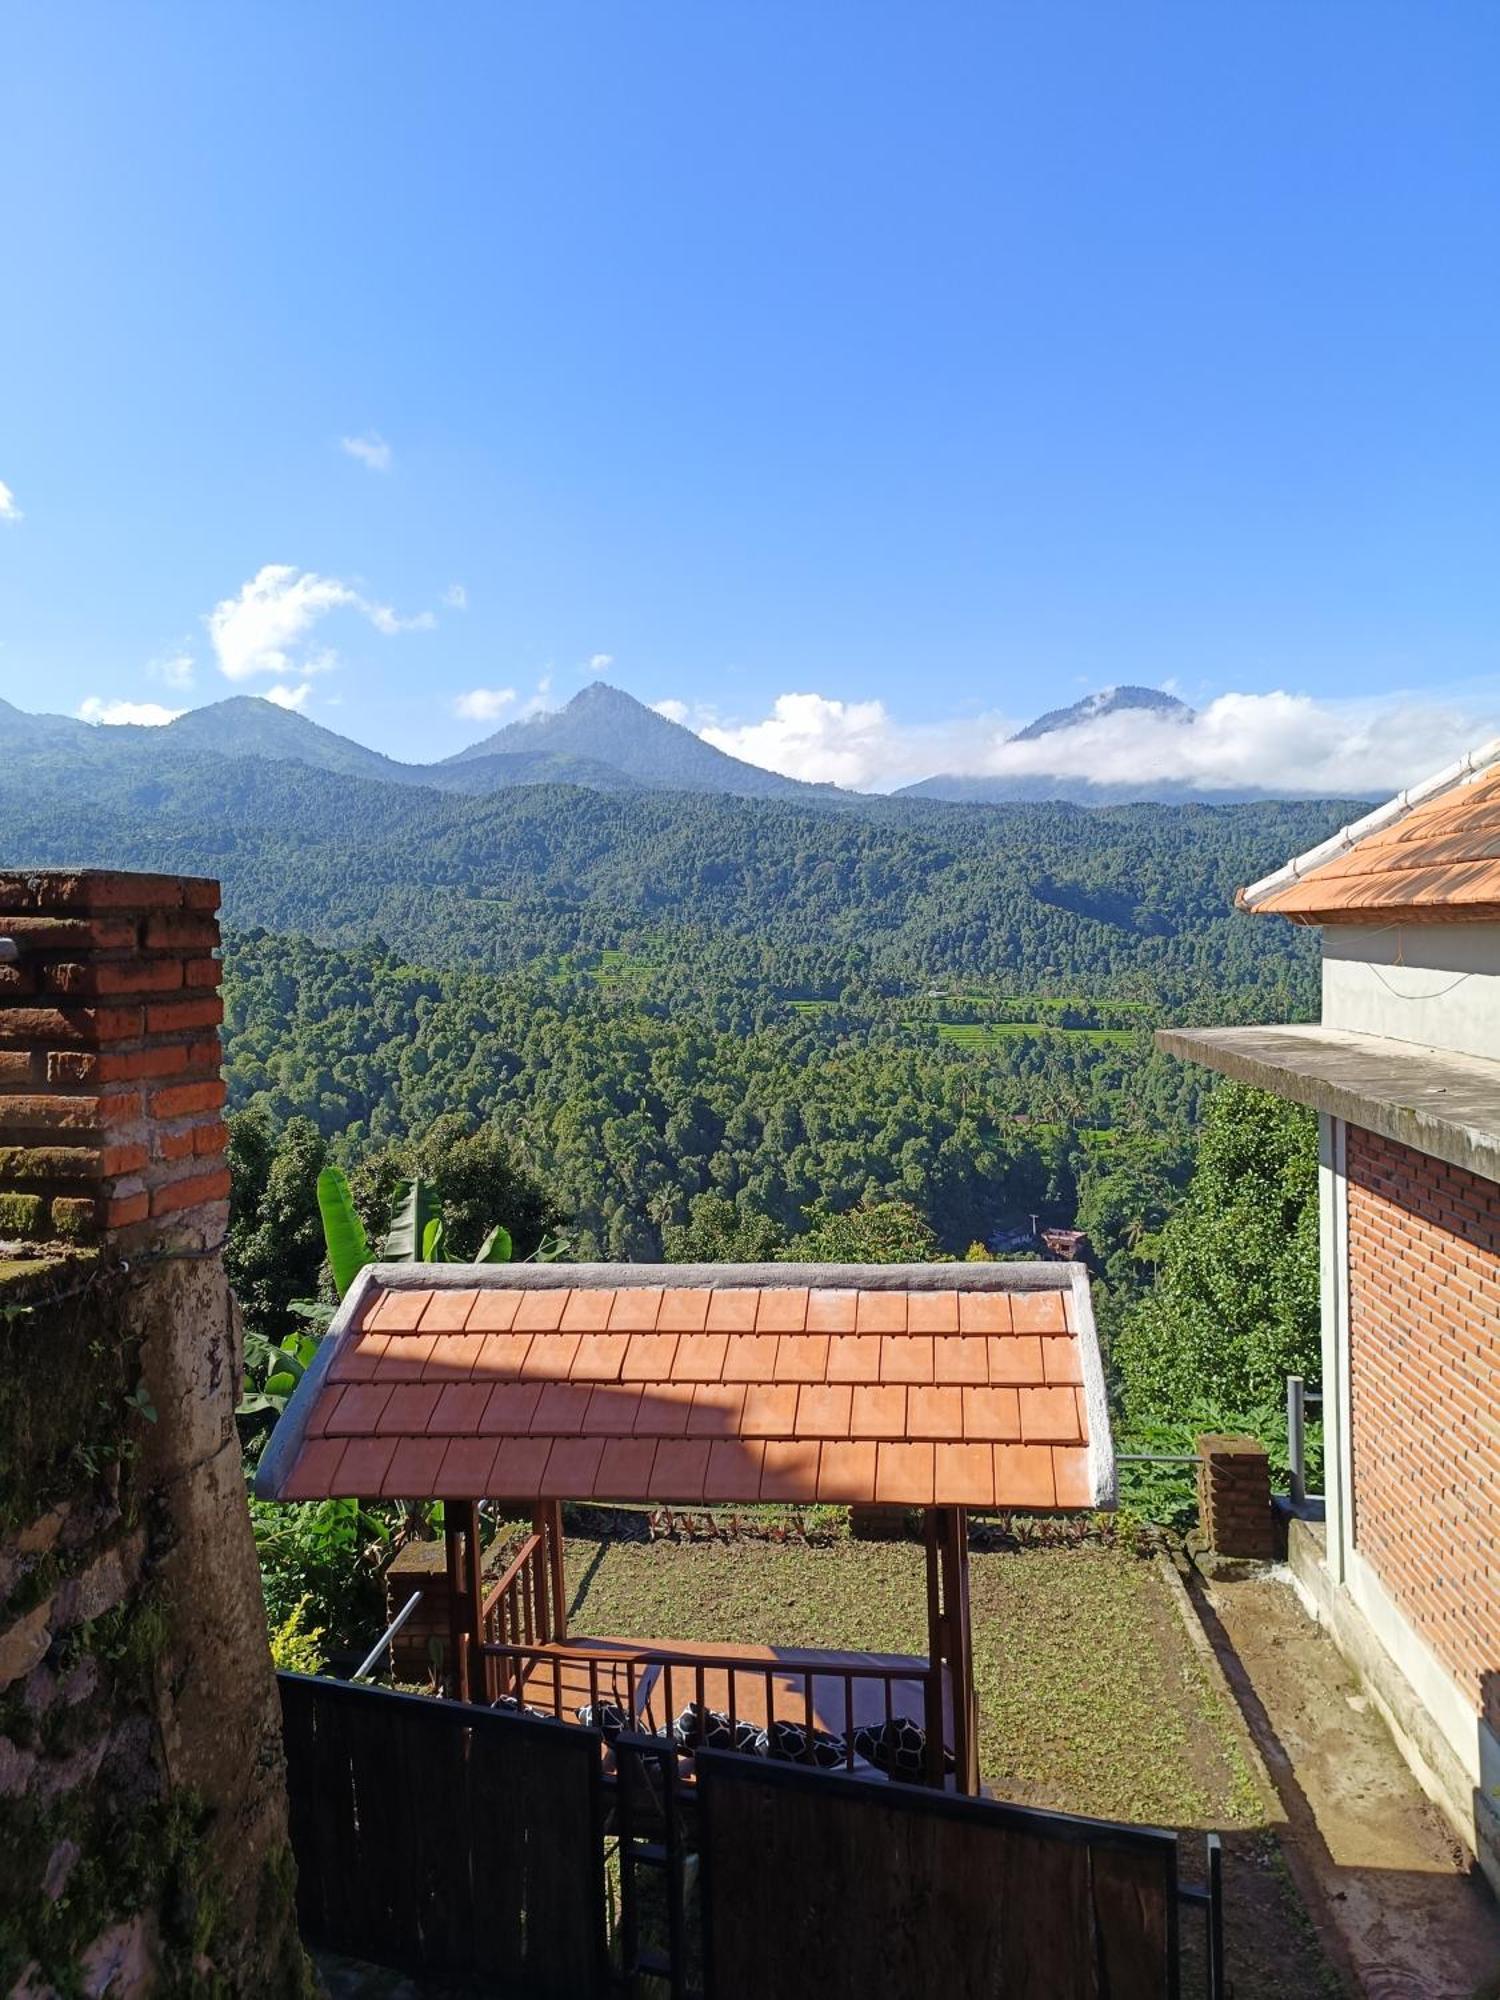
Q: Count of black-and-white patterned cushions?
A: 5